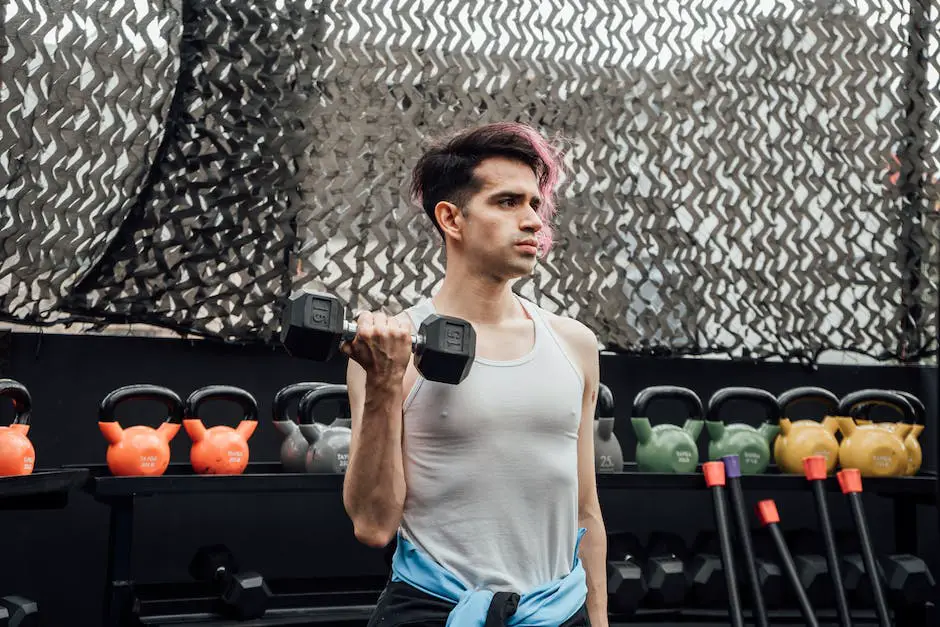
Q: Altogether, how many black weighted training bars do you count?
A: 5